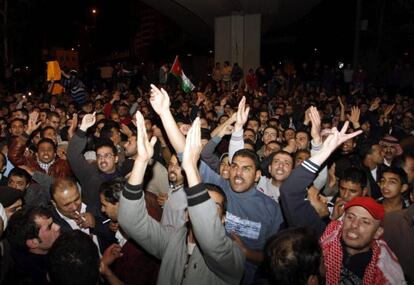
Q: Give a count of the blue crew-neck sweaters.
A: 1